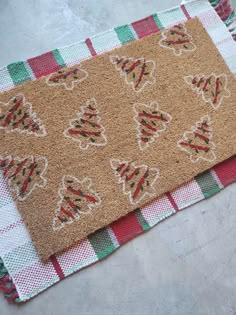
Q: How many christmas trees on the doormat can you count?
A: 11